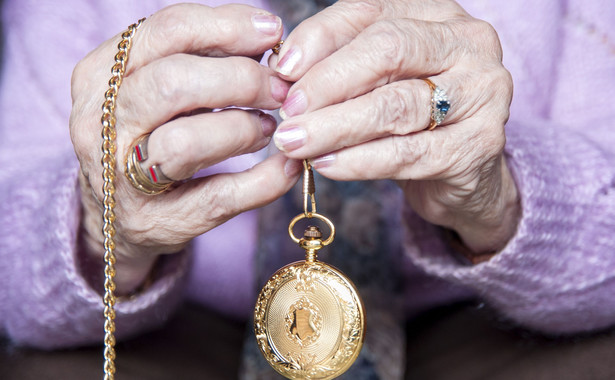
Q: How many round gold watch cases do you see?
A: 1